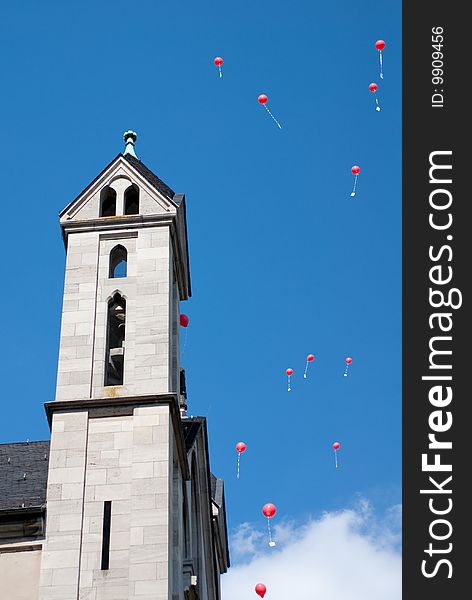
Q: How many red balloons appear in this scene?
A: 13